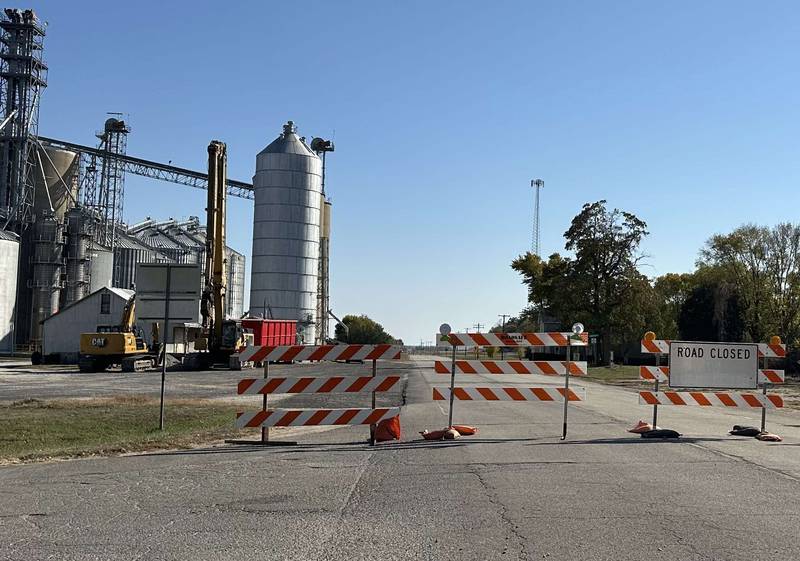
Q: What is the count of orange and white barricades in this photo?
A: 3